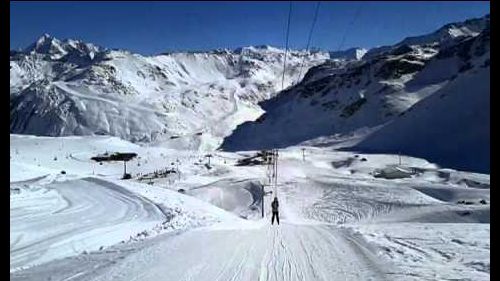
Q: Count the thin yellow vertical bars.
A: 0